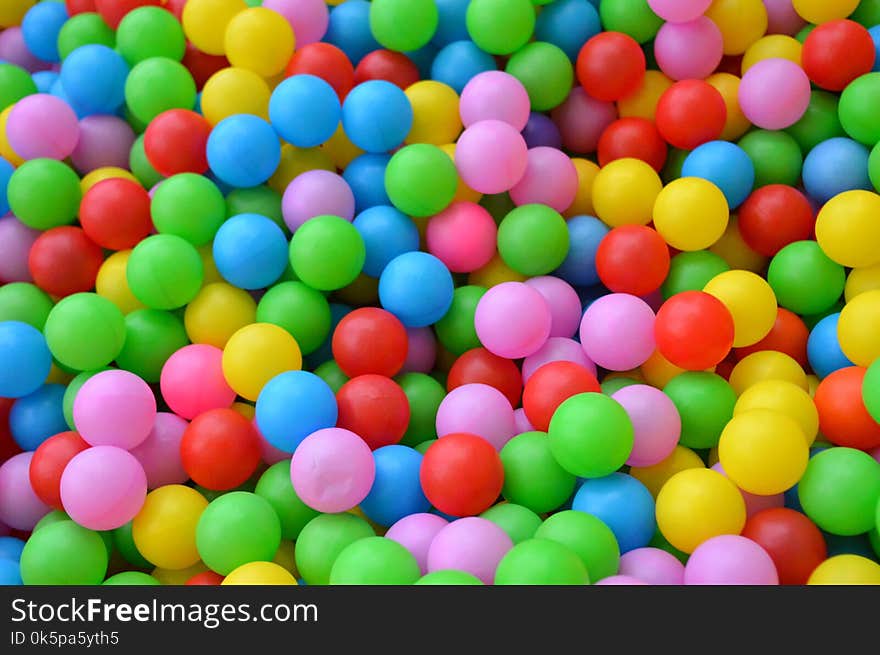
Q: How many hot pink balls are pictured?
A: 2